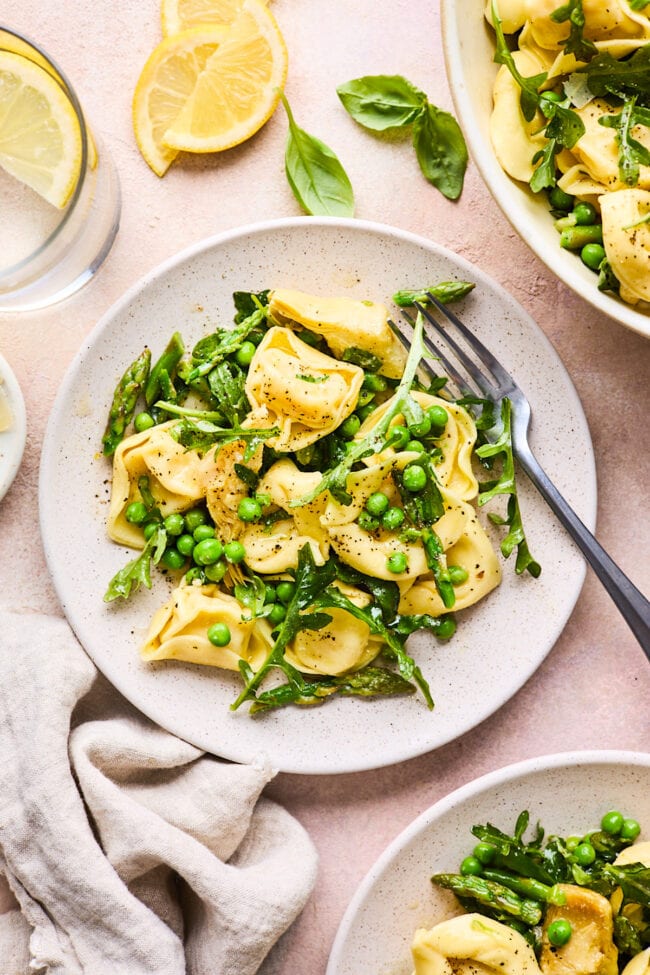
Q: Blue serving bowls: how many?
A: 0